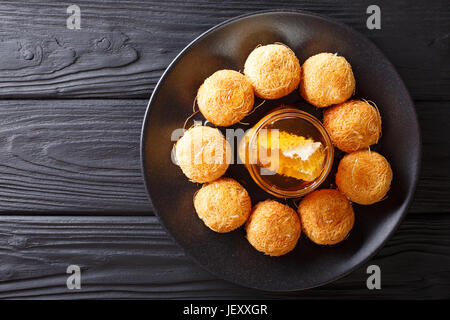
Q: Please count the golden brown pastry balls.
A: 9